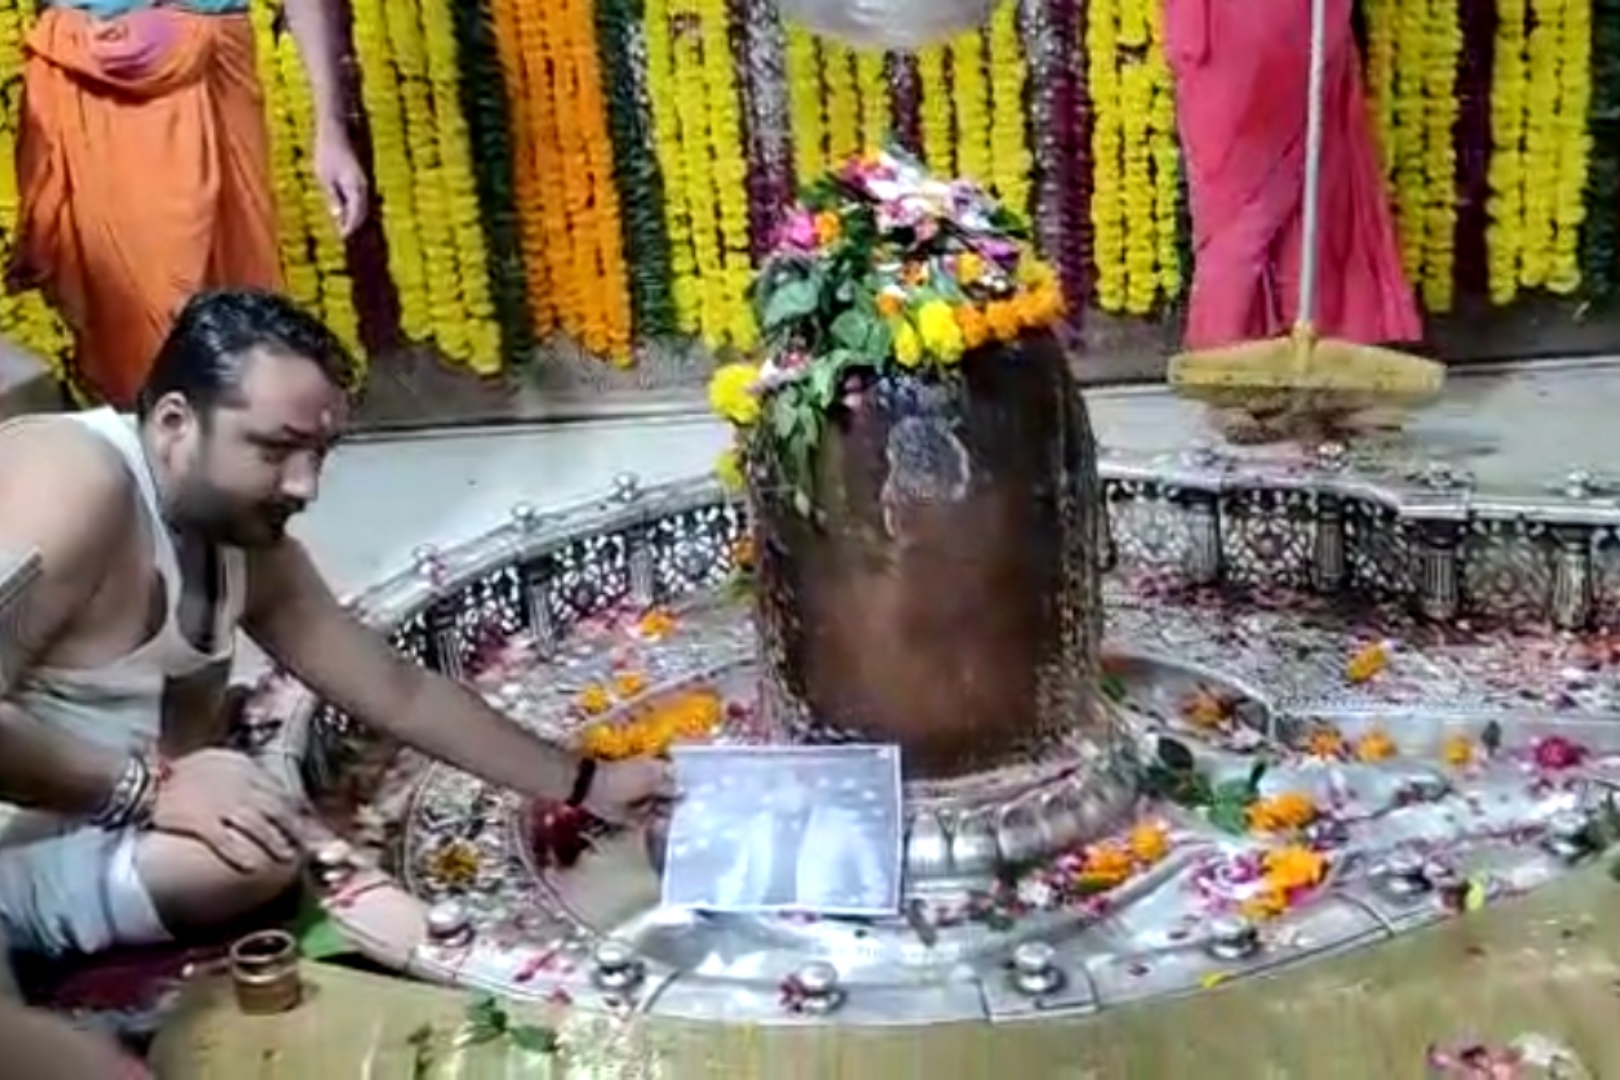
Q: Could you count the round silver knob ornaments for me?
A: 15